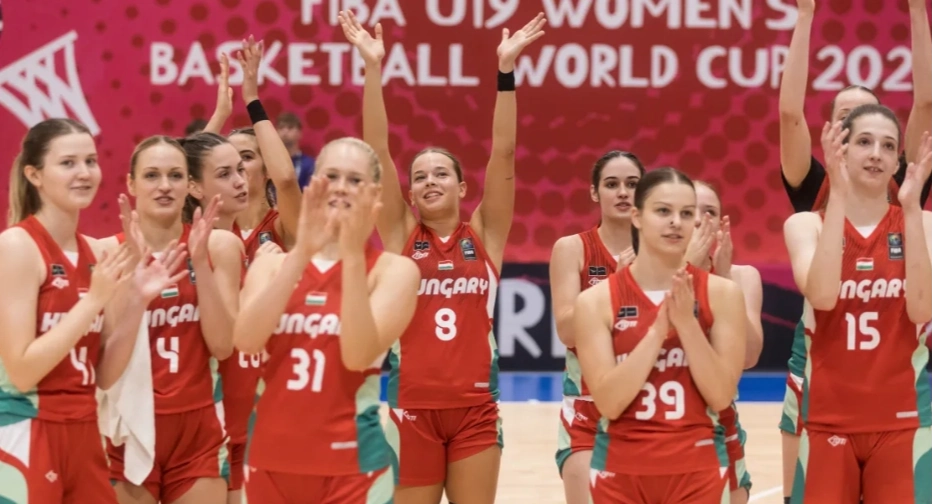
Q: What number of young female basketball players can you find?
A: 11